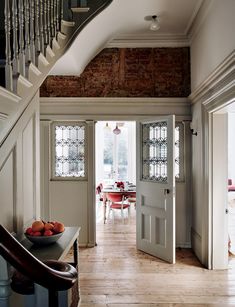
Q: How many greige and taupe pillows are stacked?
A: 0